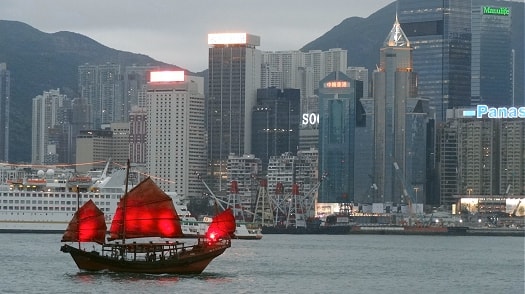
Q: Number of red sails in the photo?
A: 3